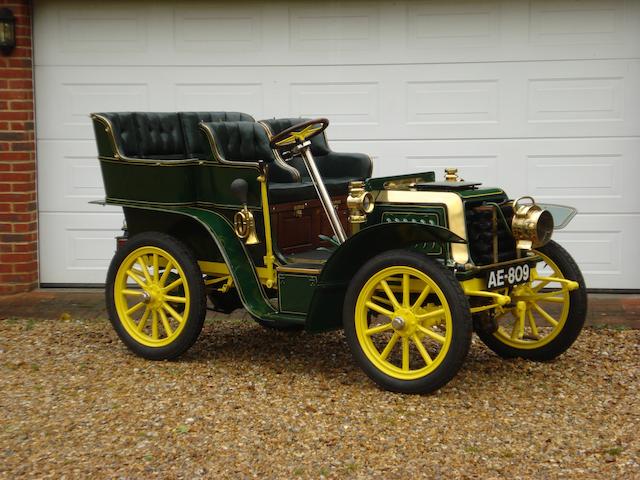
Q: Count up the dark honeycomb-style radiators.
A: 1